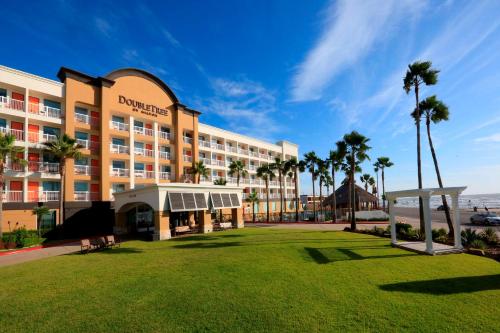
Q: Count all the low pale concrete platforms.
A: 1